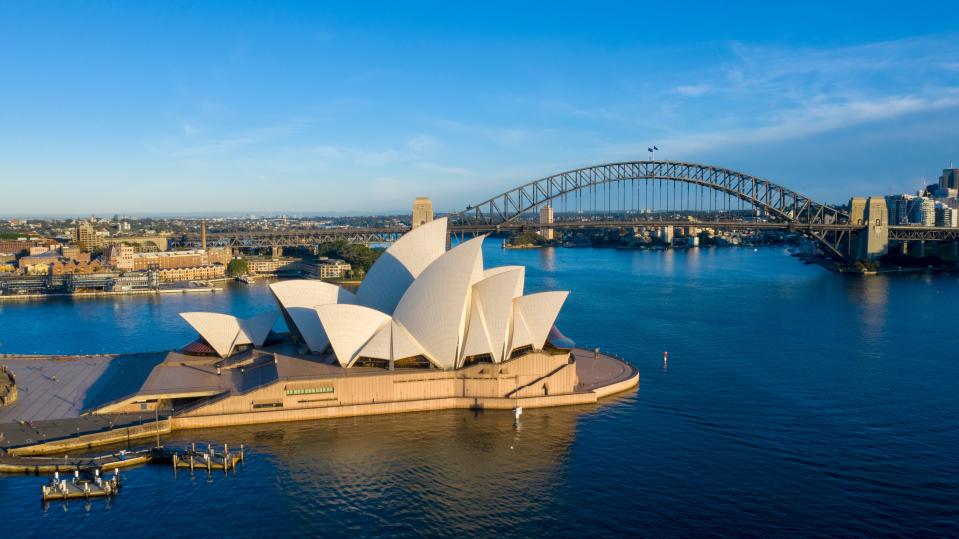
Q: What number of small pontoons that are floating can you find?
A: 2